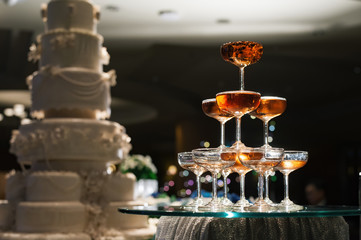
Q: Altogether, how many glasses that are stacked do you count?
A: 11